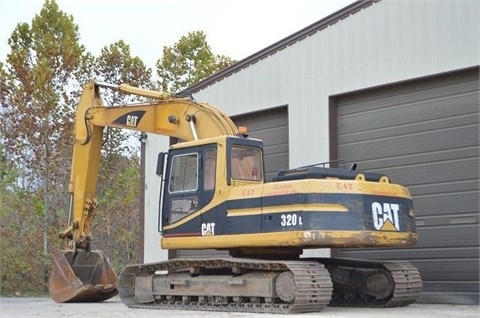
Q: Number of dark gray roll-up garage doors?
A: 2